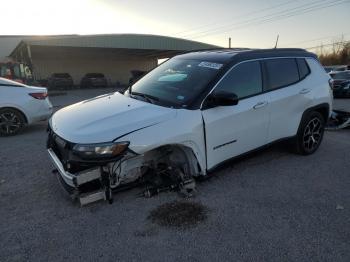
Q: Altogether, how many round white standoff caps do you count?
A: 0